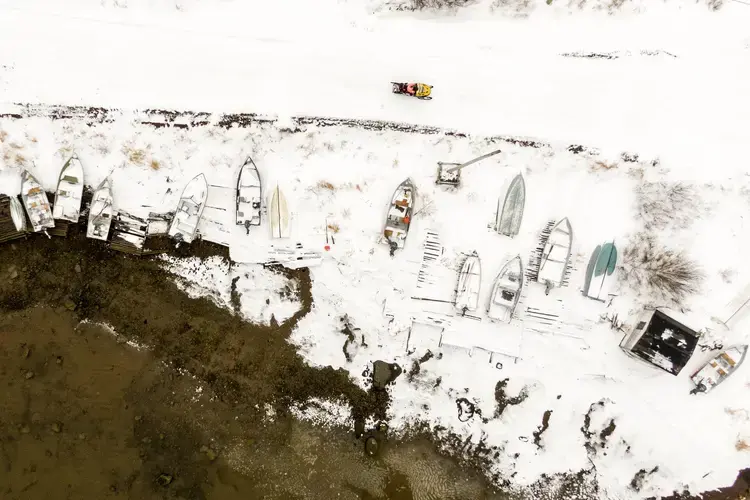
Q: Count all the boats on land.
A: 14